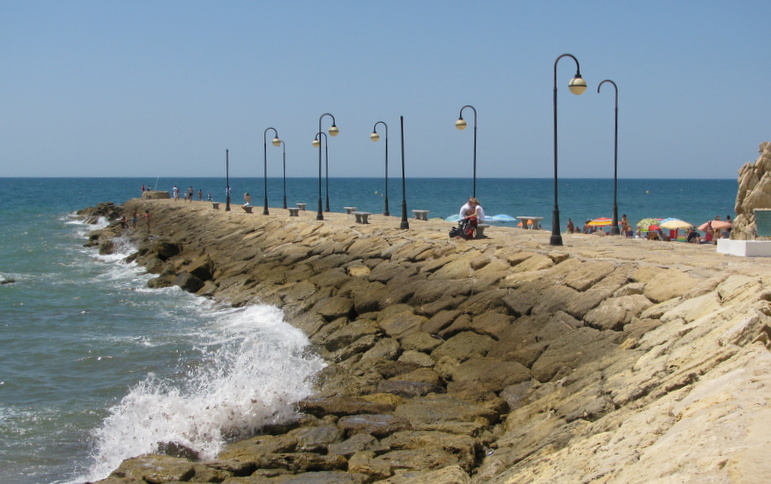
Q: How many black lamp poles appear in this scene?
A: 10